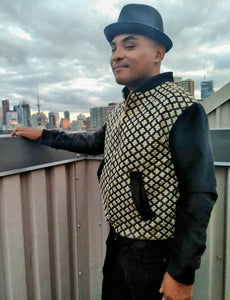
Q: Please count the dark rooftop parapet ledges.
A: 2